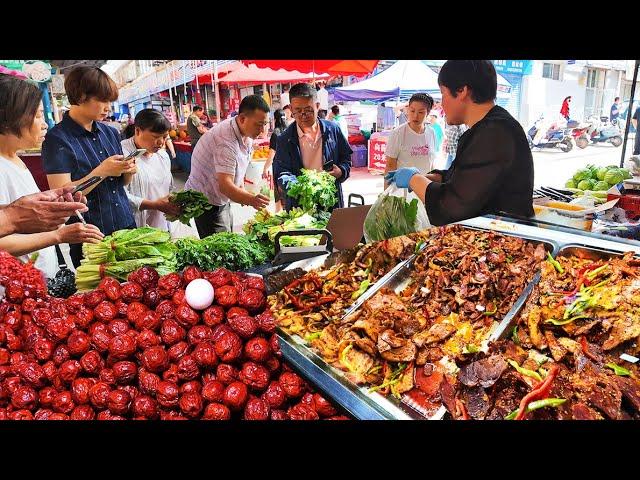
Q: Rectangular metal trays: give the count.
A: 3